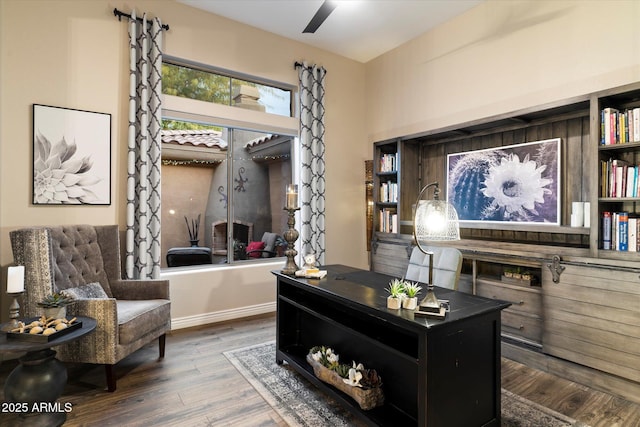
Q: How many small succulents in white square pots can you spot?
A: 2